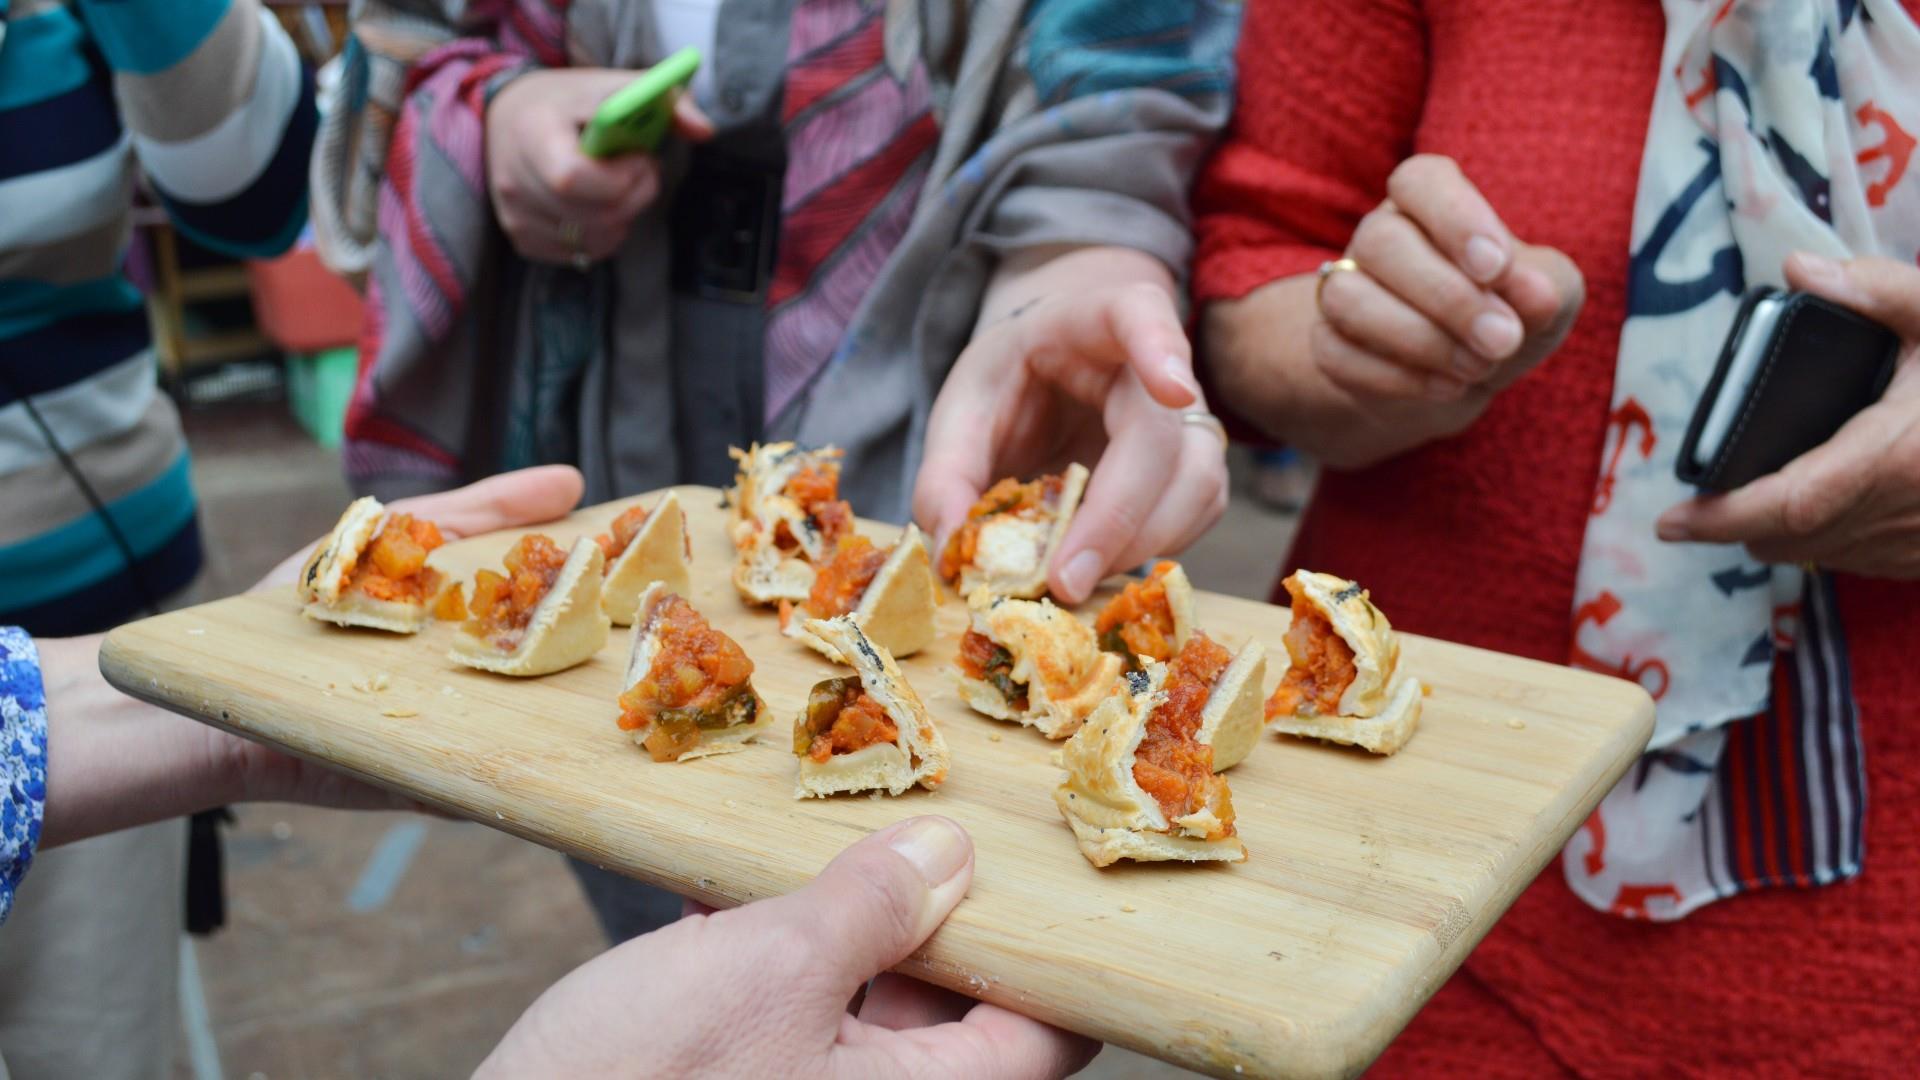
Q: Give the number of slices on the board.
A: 13